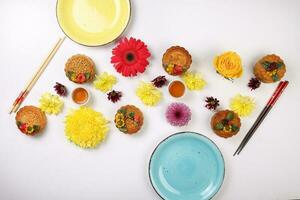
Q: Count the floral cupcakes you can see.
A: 6